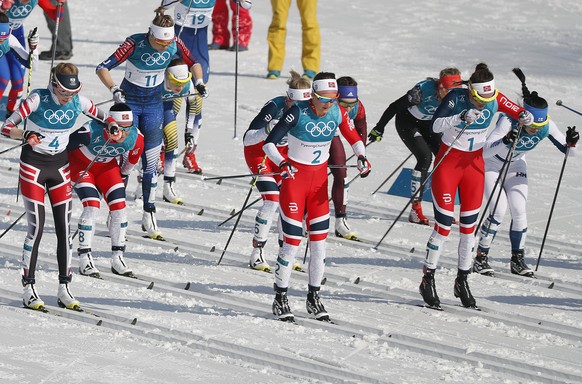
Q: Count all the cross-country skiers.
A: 13